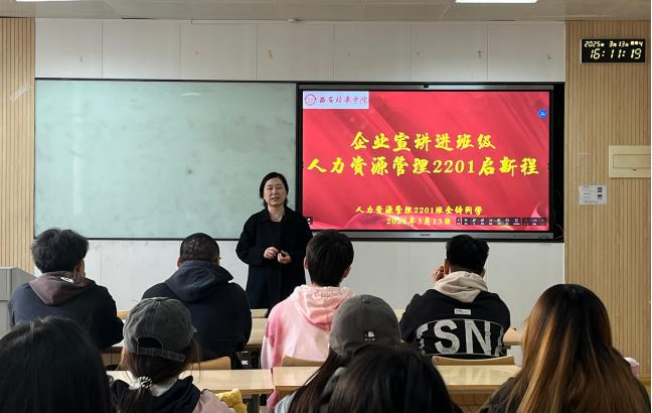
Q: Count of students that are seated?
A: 9